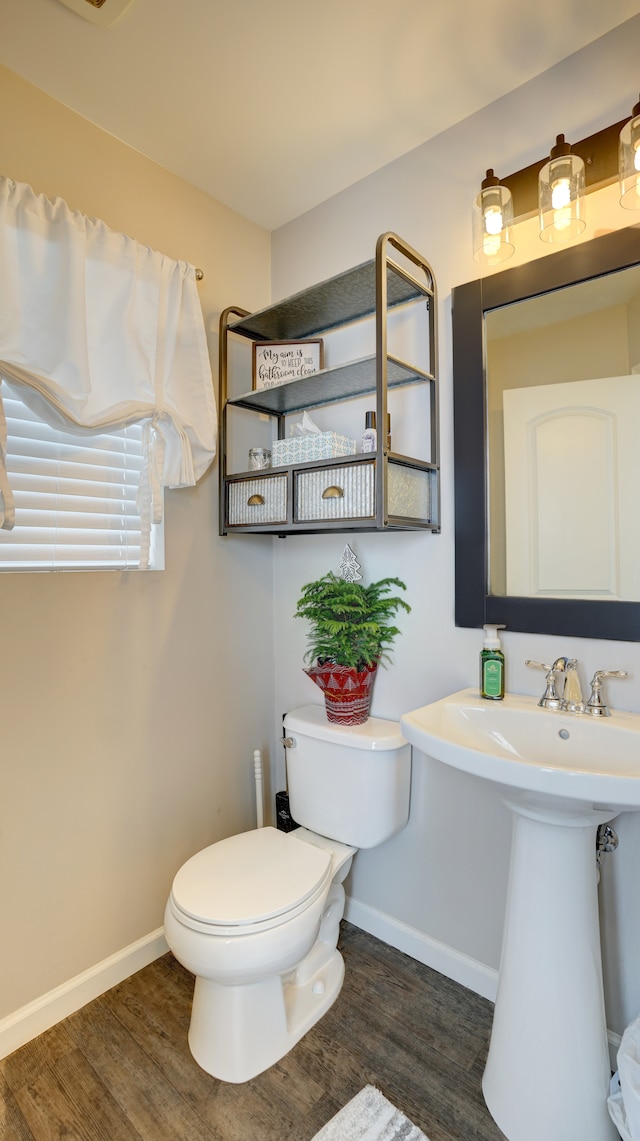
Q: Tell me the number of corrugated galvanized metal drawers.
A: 2